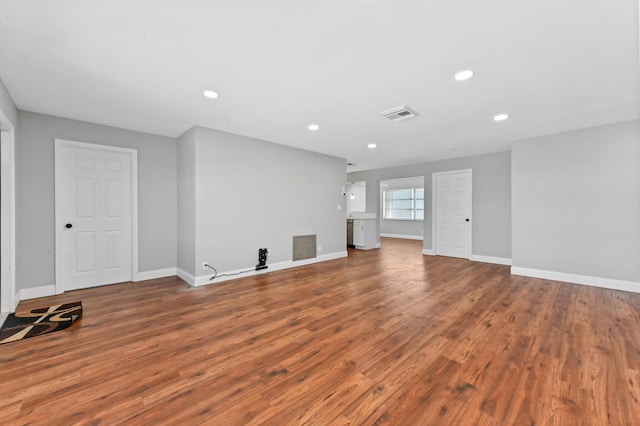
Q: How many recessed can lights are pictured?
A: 5